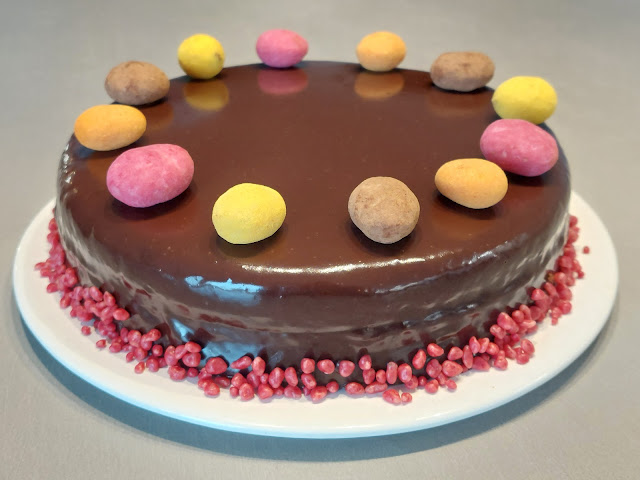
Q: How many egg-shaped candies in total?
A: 12